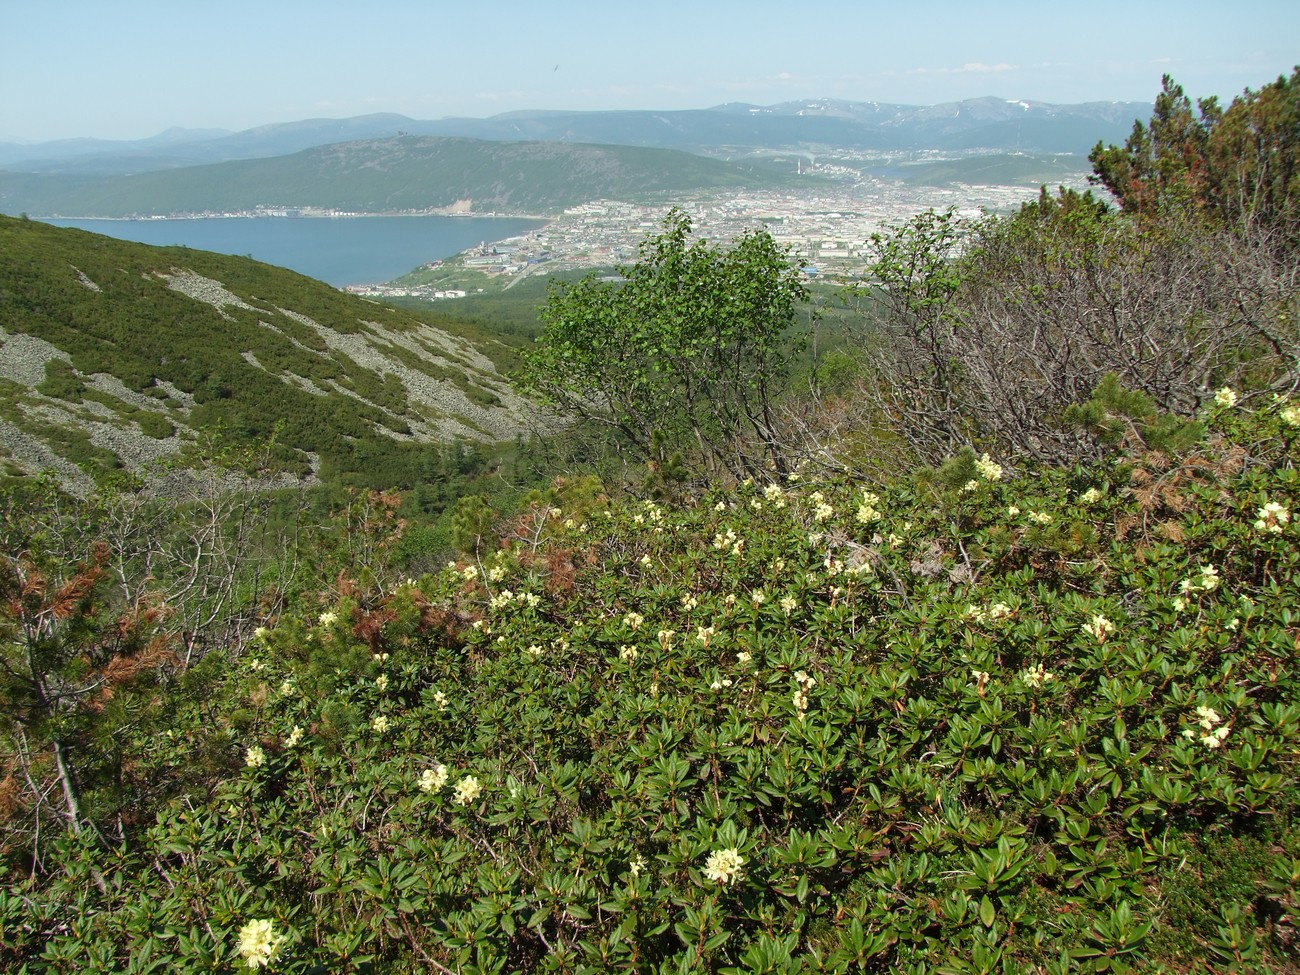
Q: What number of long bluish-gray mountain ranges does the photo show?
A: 1